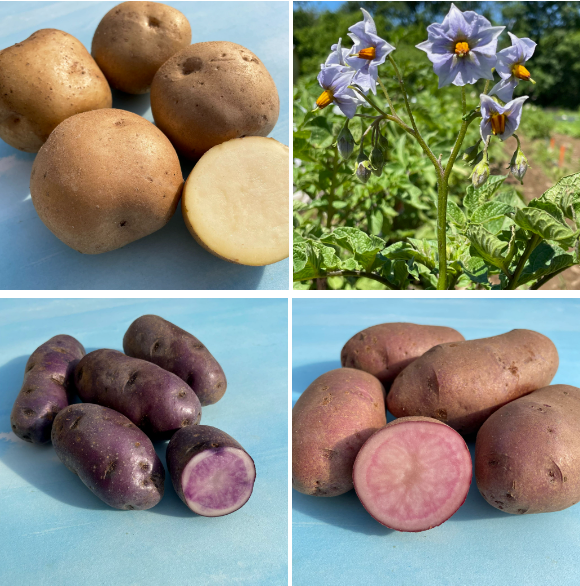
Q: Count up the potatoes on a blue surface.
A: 15